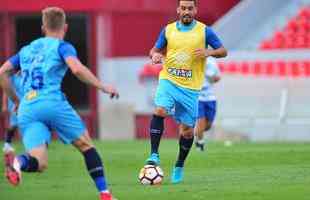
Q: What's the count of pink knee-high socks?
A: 0